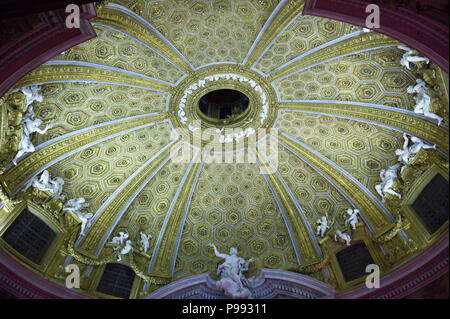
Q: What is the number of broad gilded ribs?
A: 10